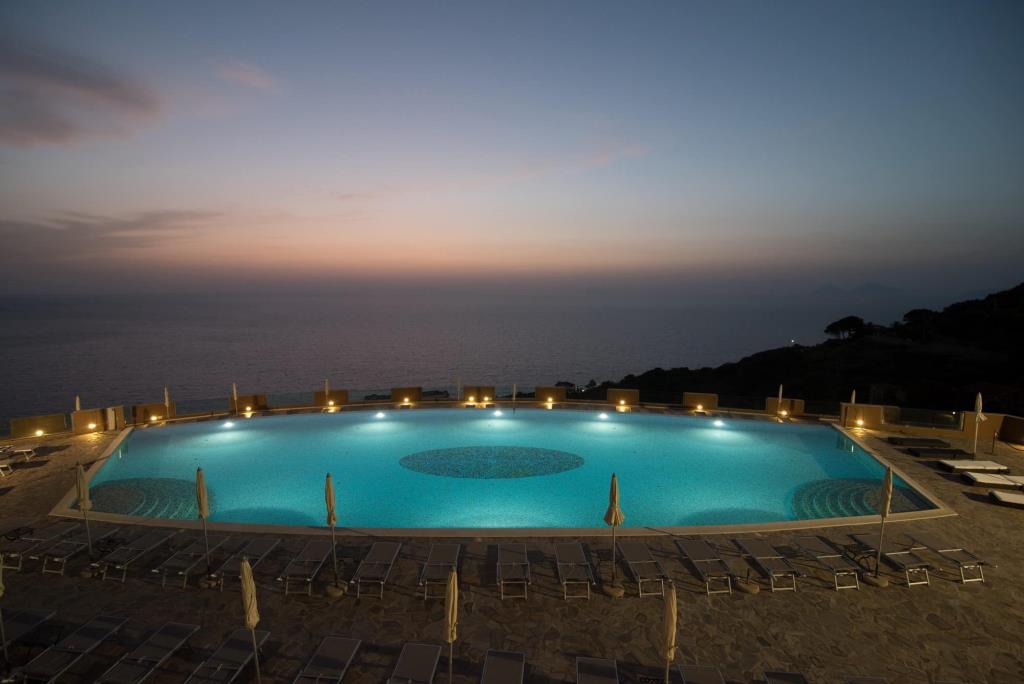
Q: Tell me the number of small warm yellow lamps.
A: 13